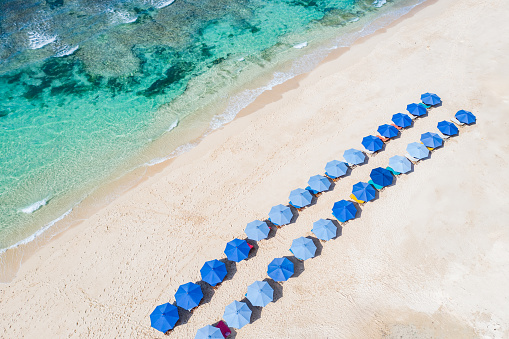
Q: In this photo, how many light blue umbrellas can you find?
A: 13